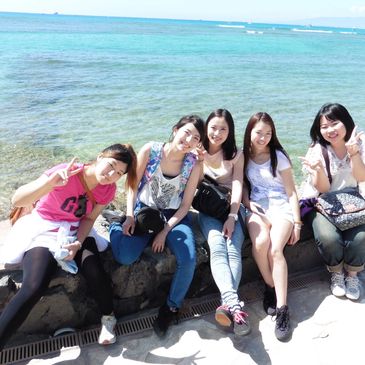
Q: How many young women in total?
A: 5